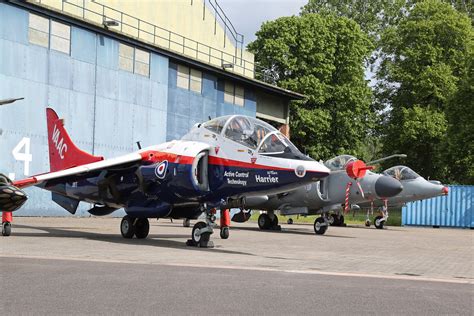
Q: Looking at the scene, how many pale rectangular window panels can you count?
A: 8